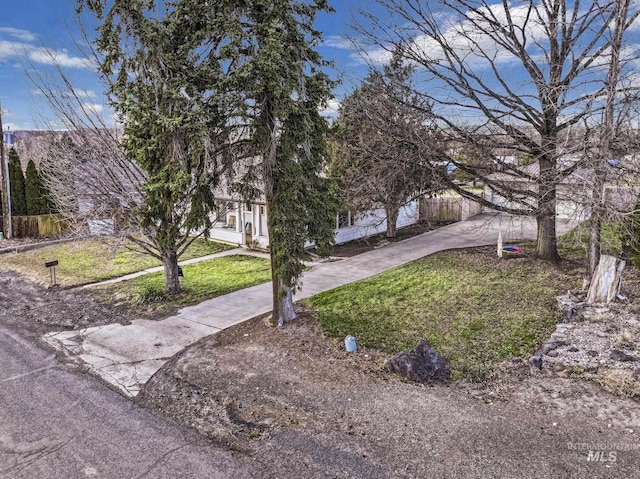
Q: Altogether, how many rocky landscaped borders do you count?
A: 1